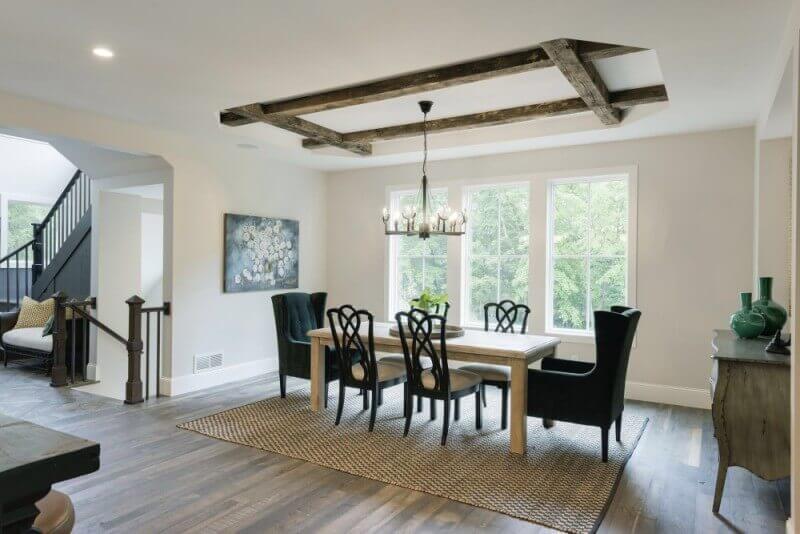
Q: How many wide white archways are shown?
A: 1